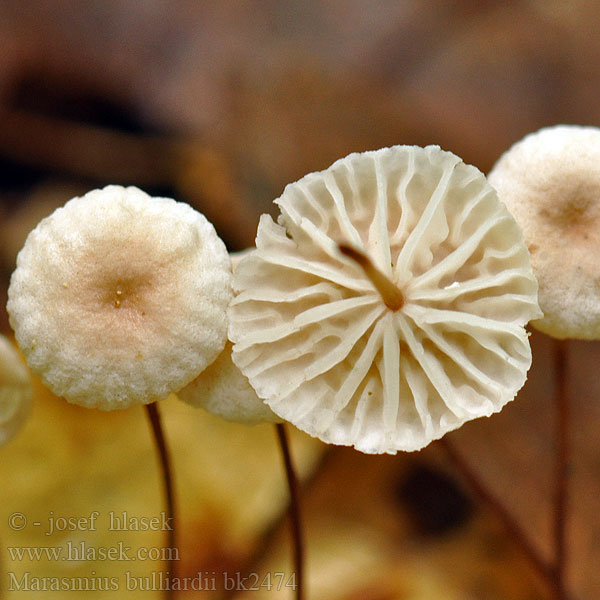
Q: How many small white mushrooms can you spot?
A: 5